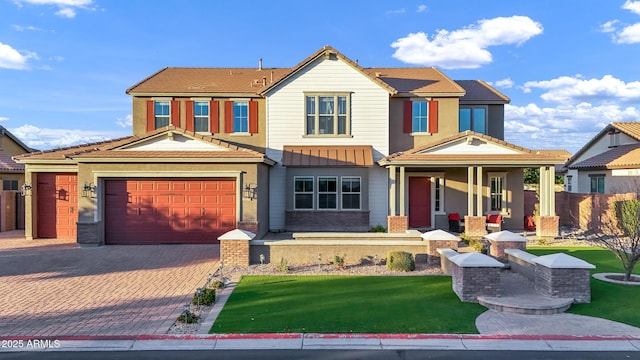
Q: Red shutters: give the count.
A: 8